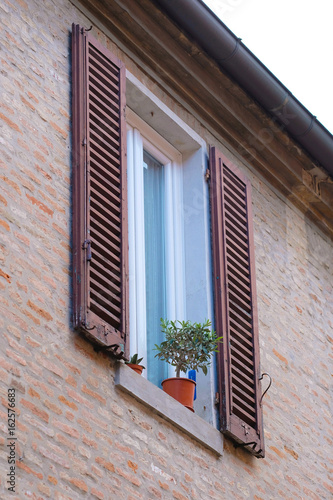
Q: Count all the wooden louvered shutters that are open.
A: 2